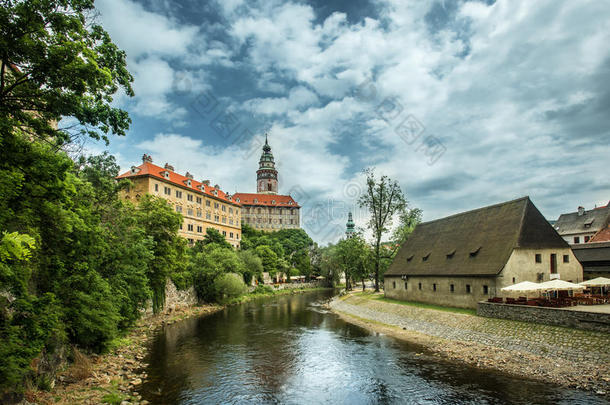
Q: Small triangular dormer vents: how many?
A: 4